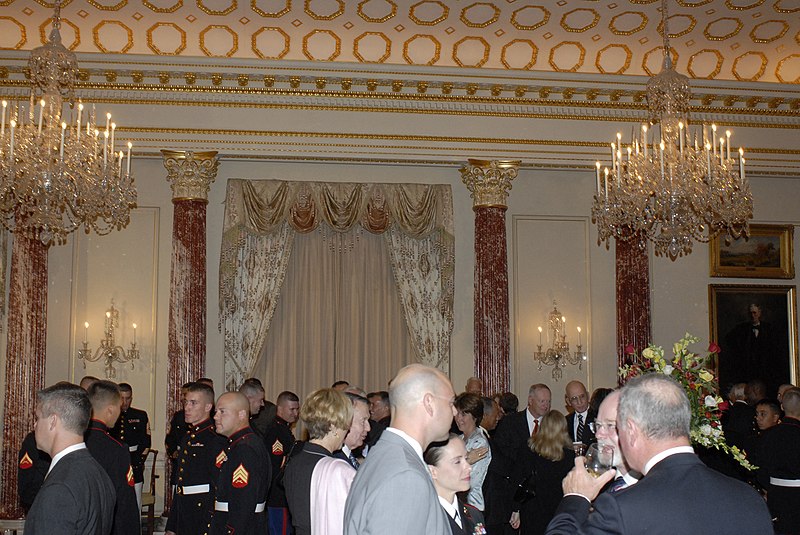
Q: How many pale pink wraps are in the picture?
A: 1